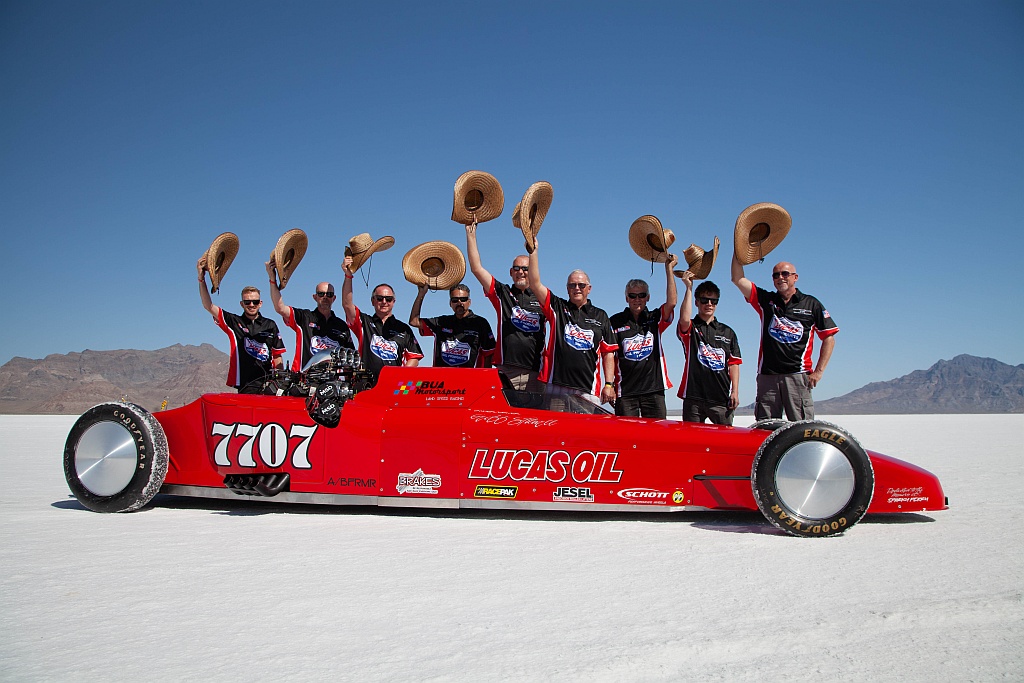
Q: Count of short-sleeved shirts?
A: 9